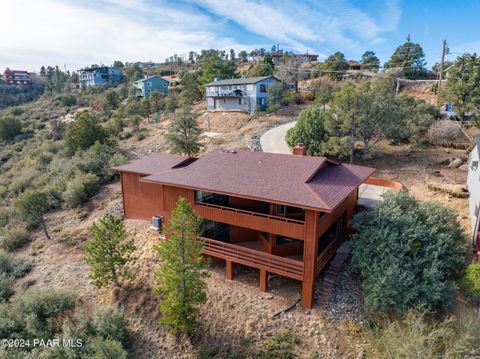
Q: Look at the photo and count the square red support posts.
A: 3